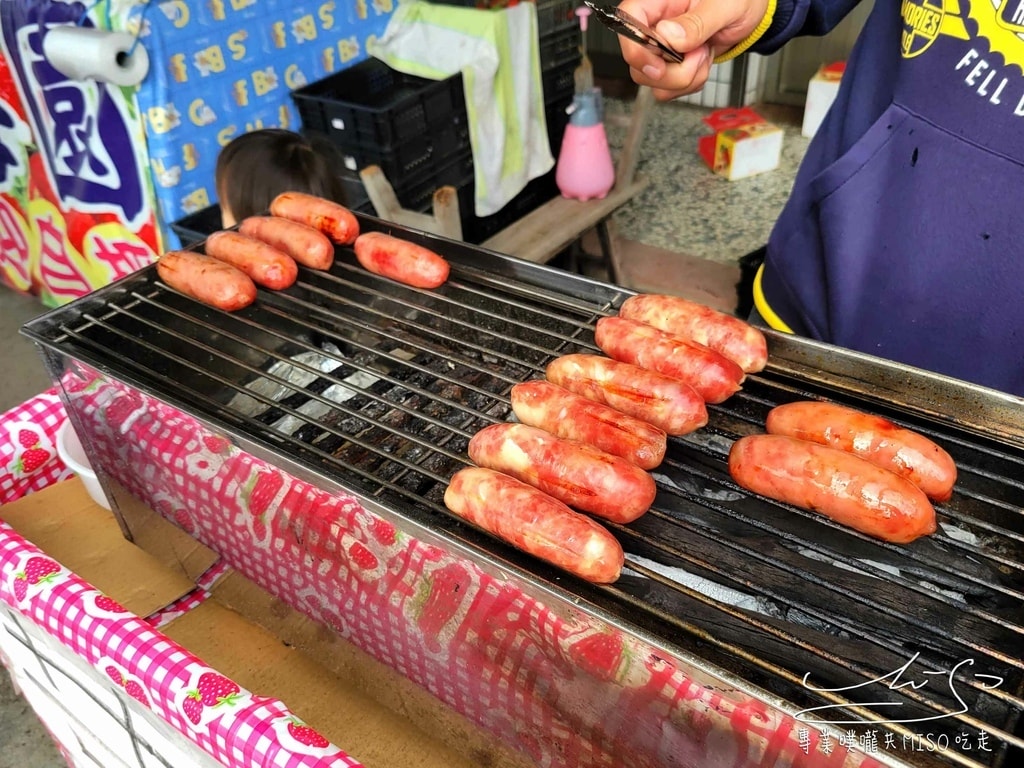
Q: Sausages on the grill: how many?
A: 13